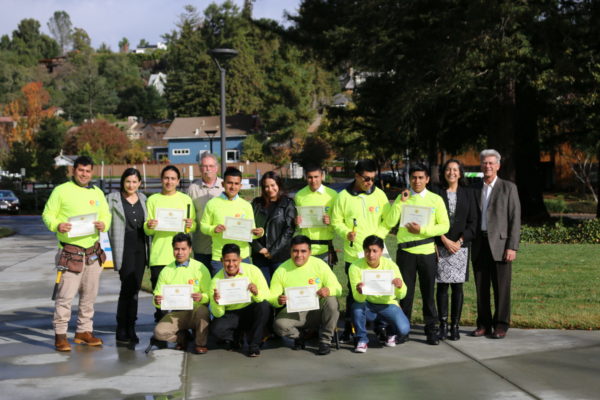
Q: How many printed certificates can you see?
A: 9